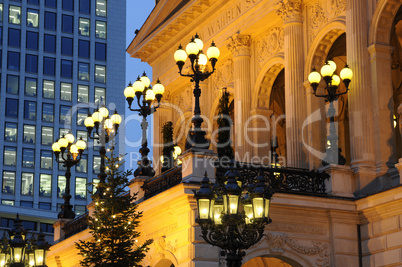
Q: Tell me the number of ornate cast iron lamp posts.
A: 7